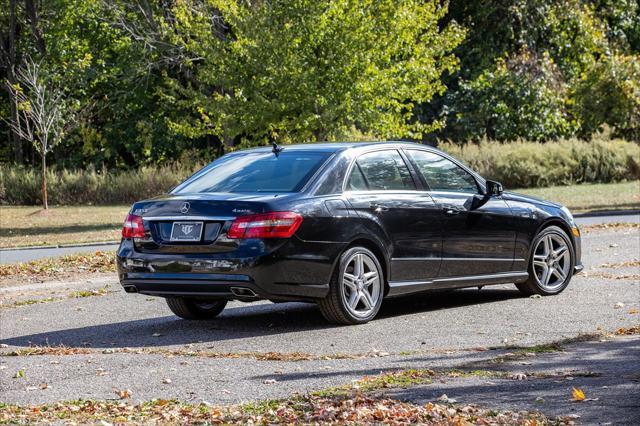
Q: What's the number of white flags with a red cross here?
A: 0